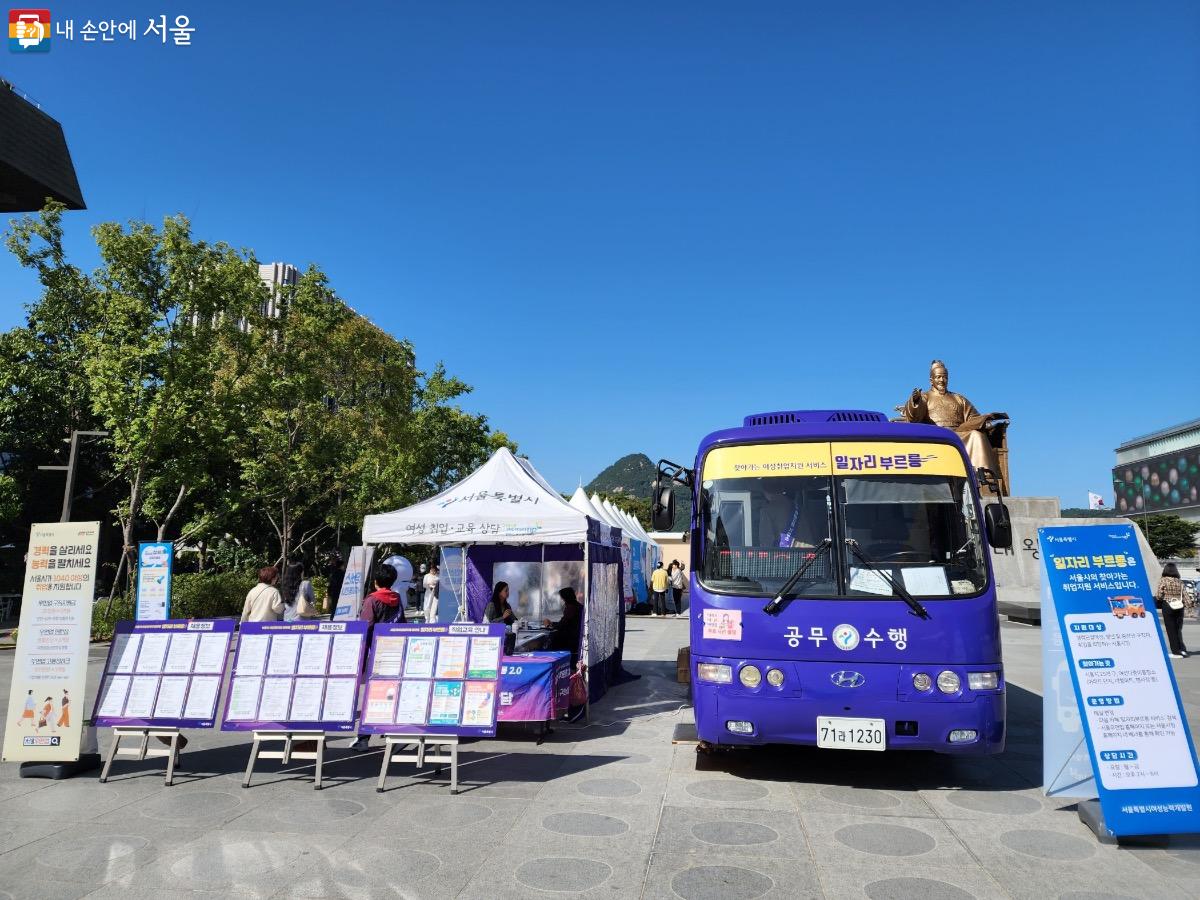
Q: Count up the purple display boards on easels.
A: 3